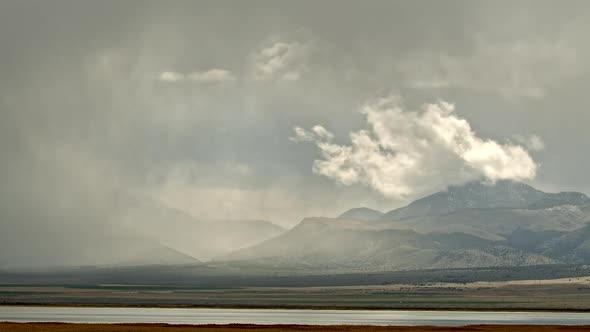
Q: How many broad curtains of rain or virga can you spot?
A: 1